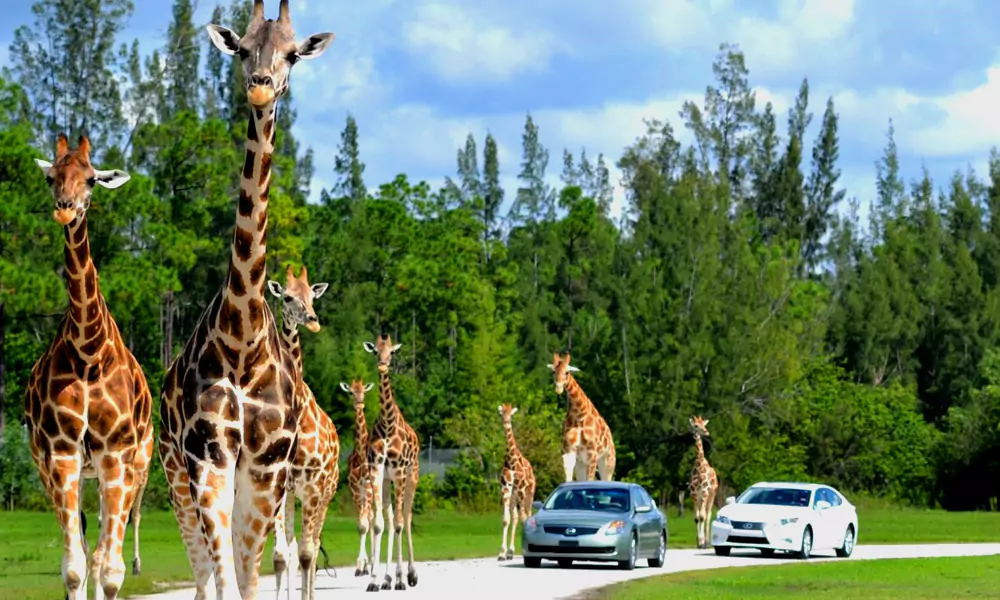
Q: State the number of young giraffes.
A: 3